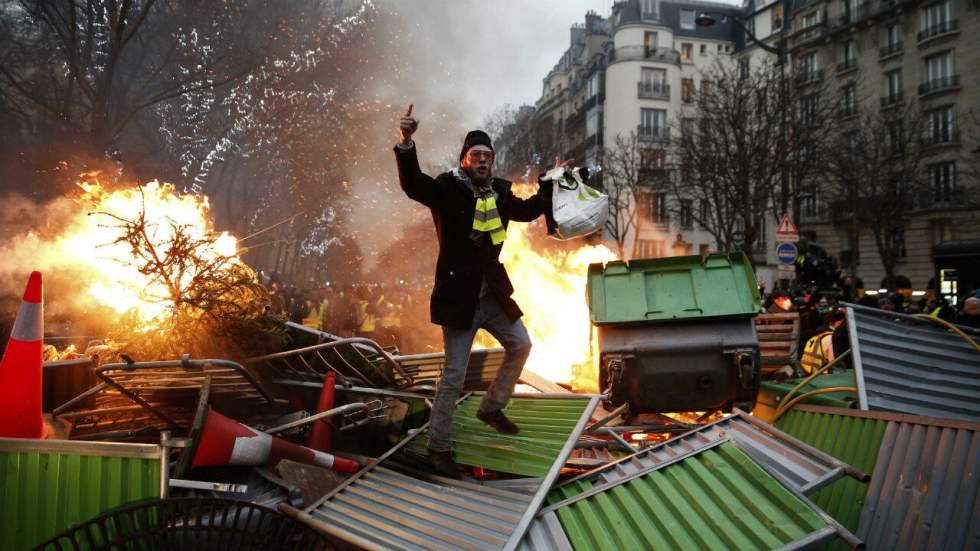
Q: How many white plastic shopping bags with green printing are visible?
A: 1